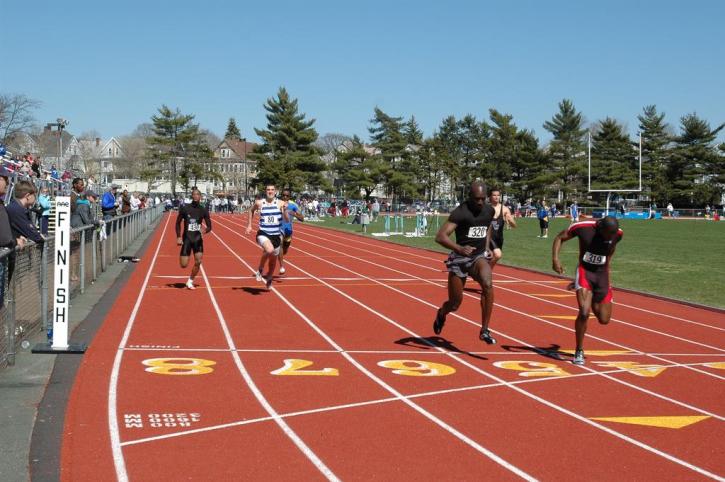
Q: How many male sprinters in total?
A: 6